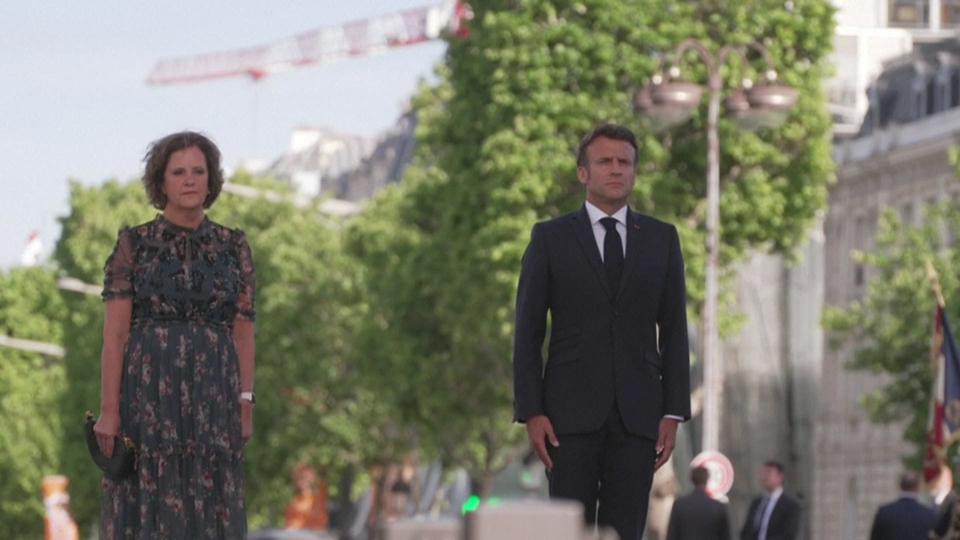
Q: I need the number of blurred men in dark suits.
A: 3